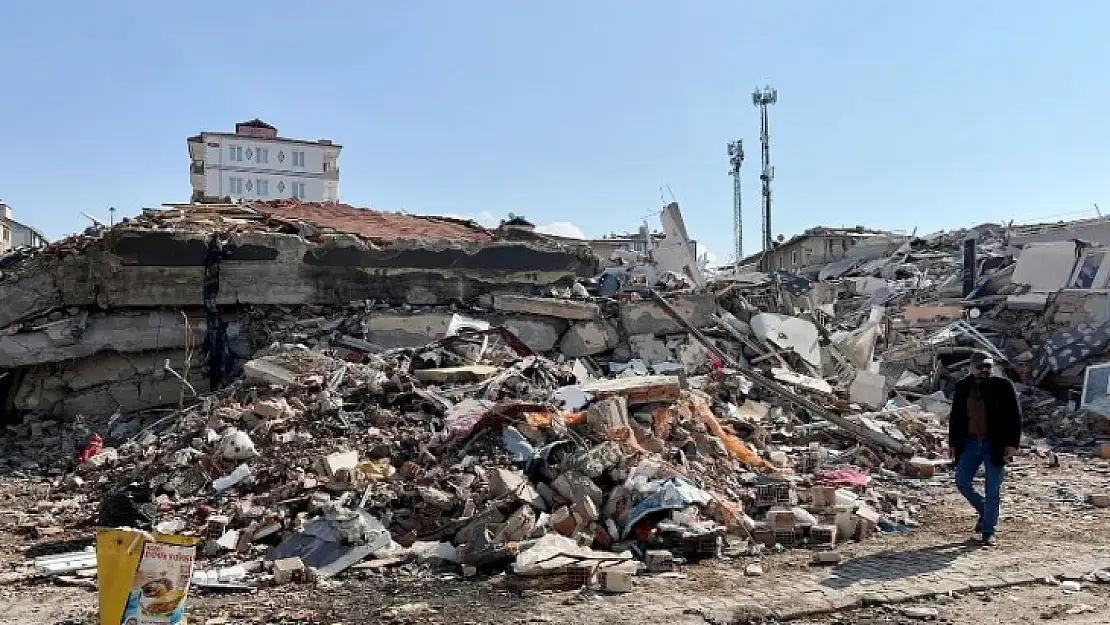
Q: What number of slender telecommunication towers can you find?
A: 2